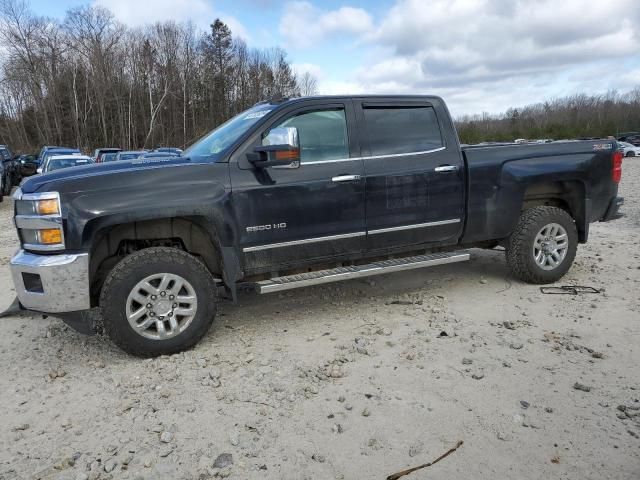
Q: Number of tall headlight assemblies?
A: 1